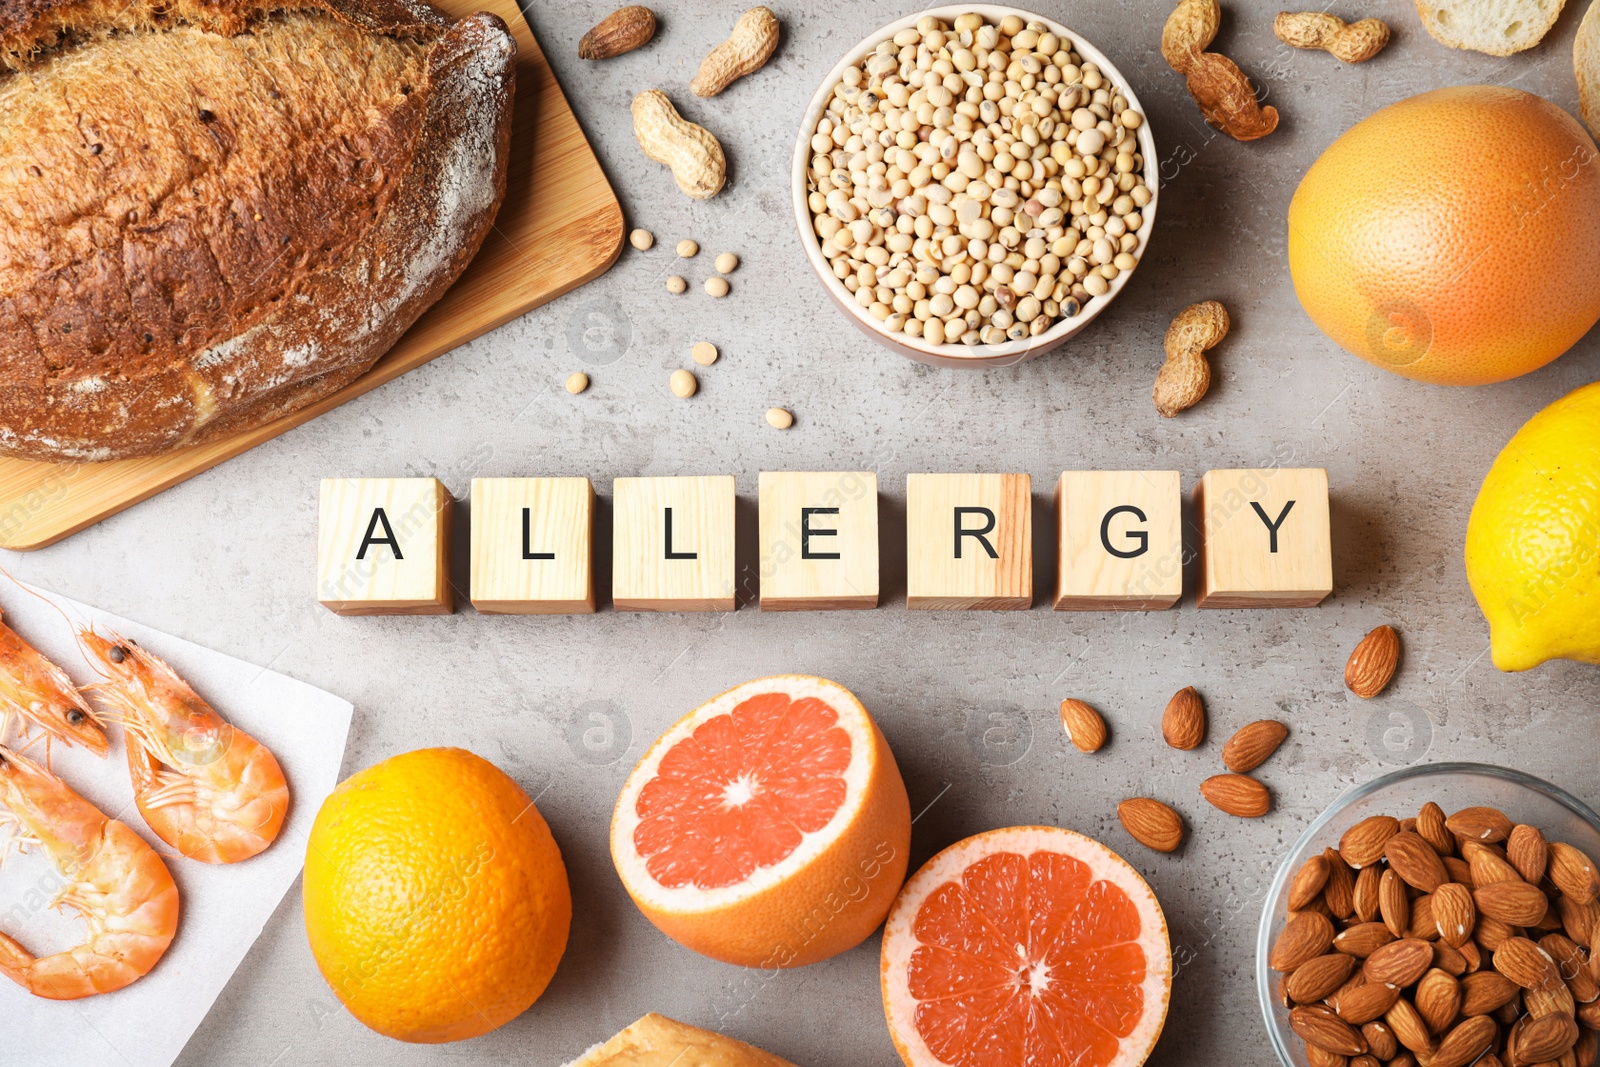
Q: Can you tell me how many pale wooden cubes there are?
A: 7